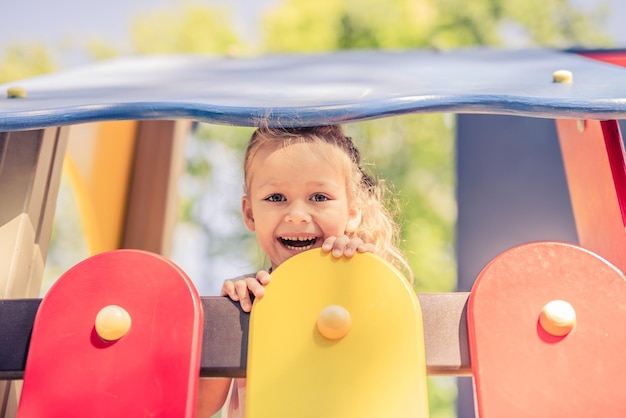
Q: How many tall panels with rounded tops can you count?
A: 3